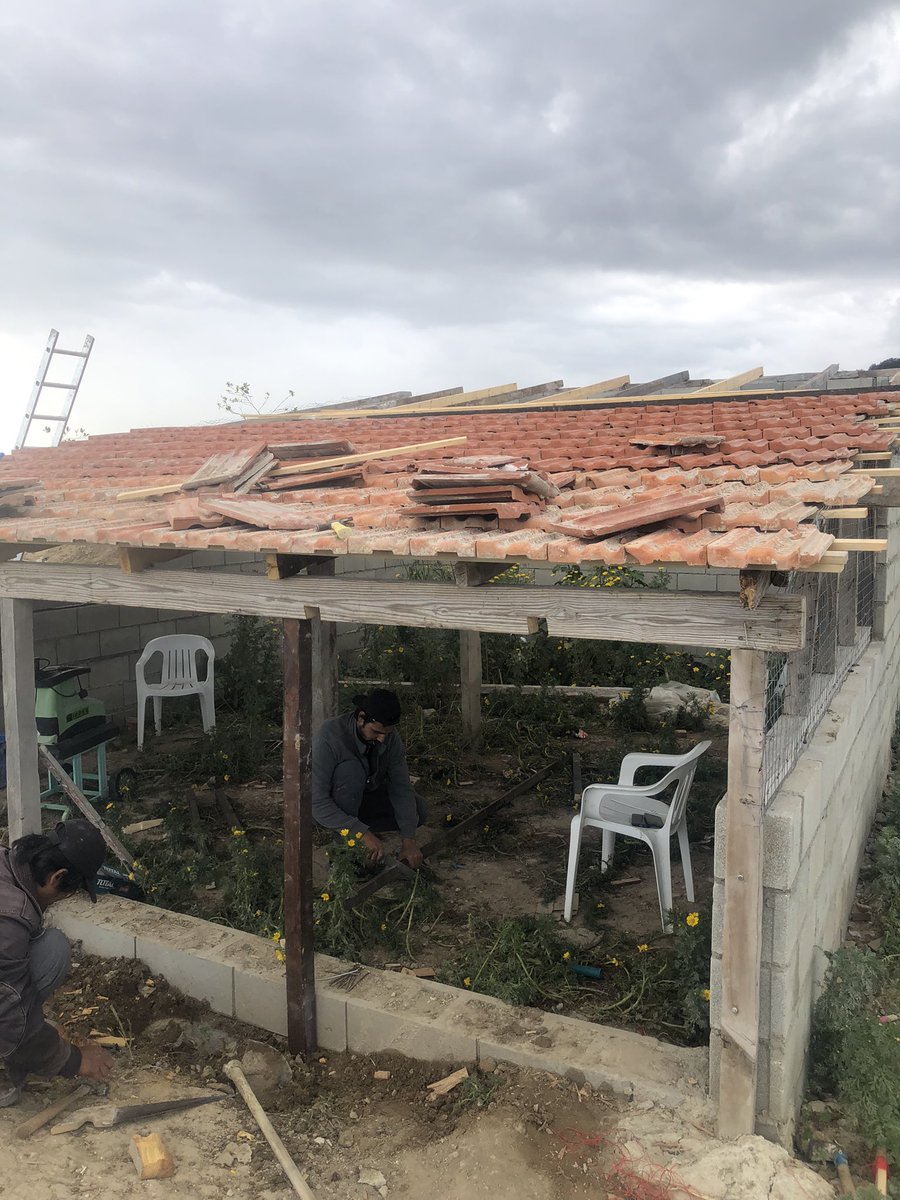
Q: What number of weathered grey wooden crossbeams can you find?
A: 1